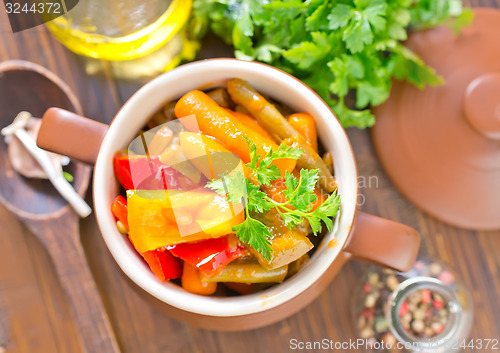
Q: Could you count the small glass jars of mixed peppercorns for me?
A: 1